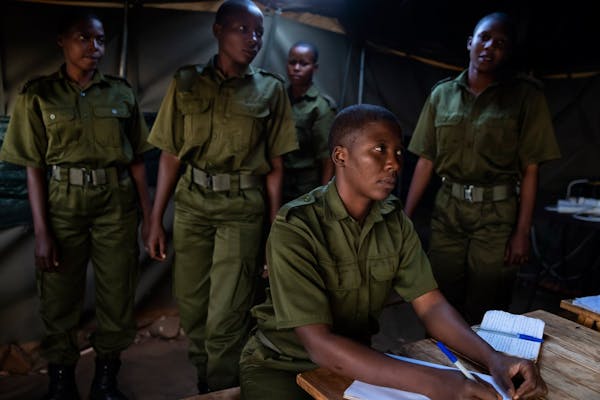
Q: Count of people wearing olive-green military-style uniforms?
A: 5